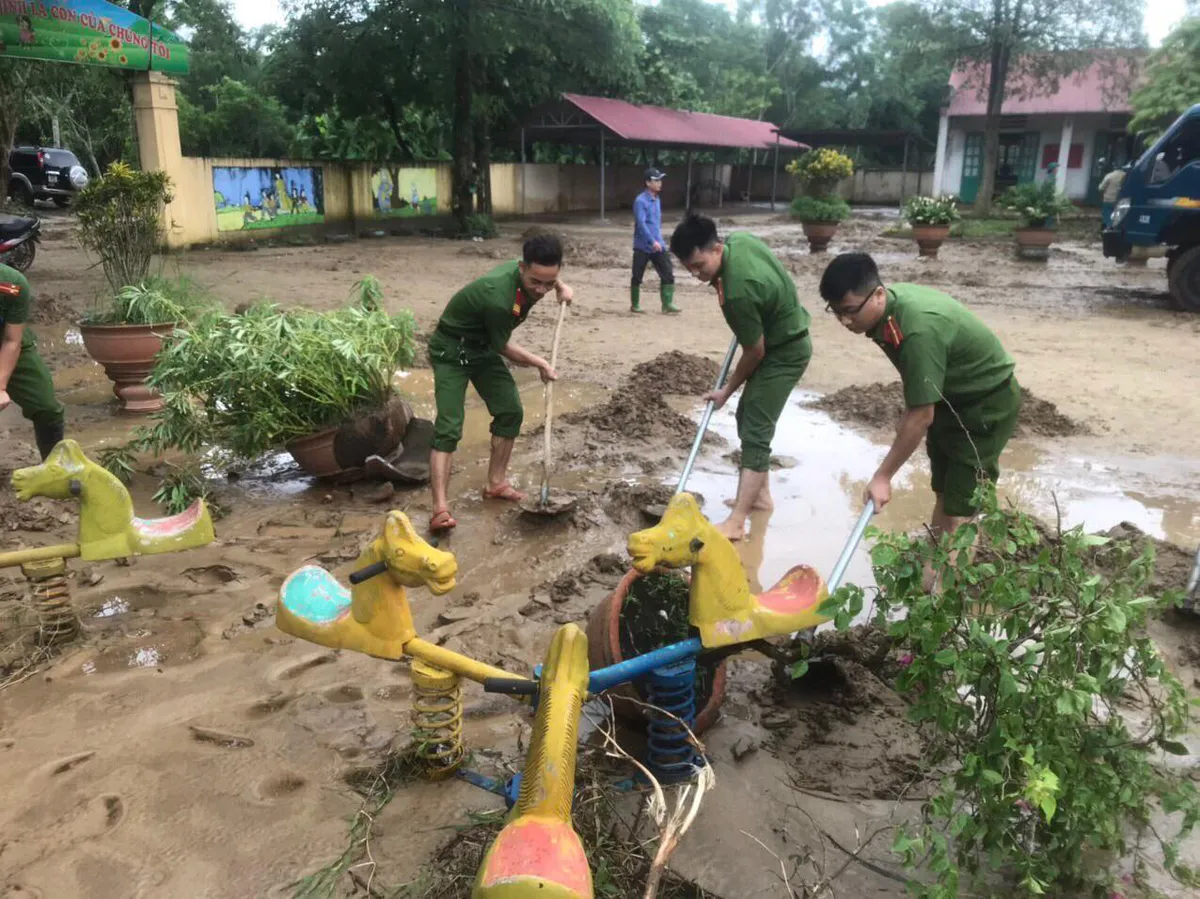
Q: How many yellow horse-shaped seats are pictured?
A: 4